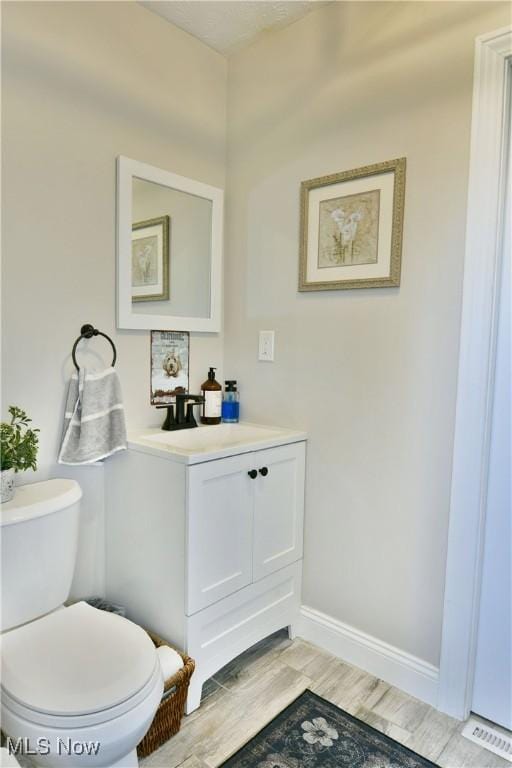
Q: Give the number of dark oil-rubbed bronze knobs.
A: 2